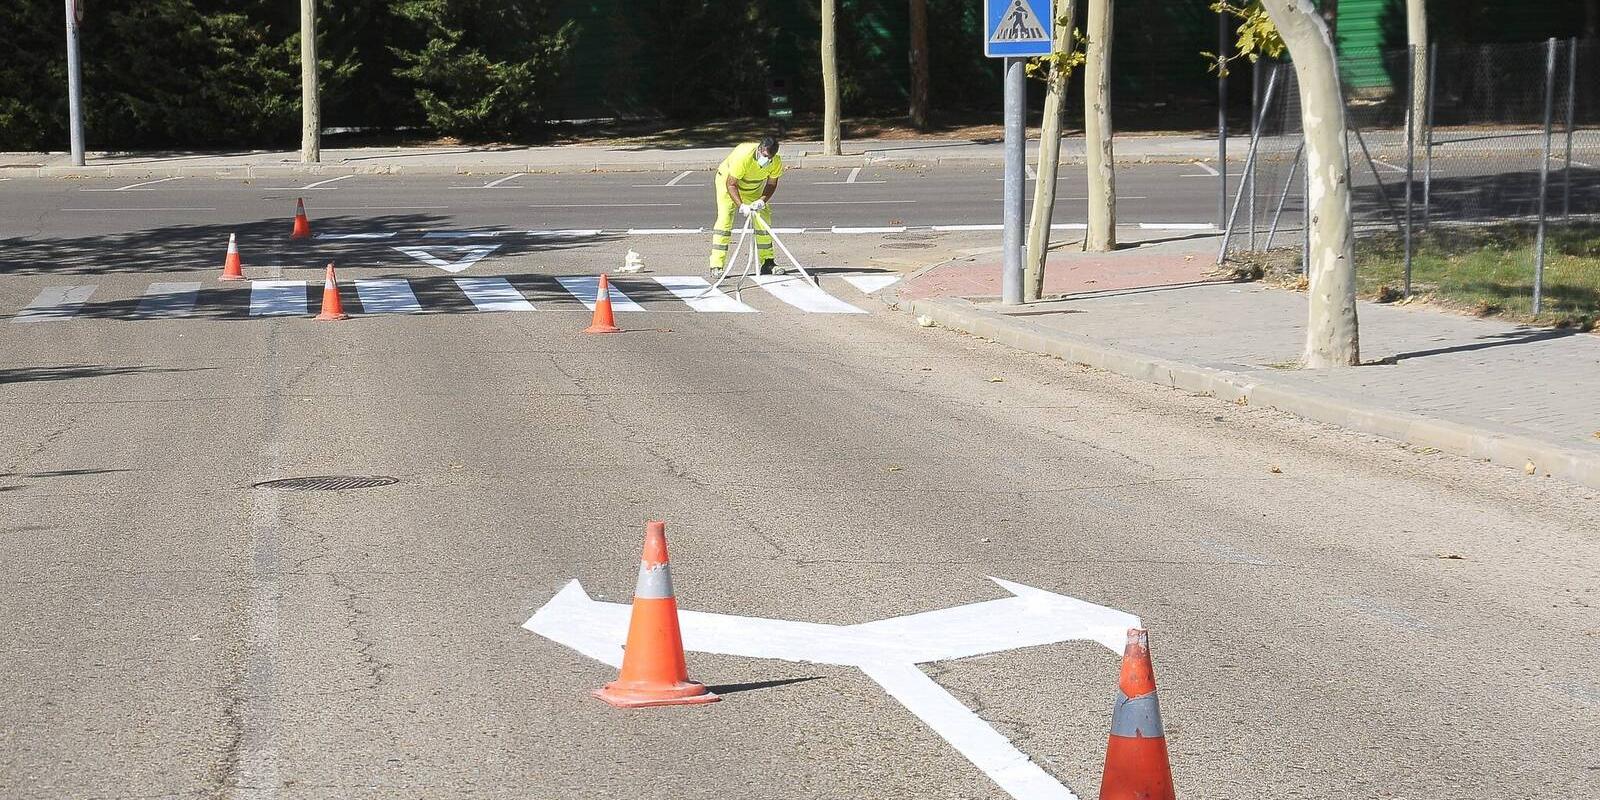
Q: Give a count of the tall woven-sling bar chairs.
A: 0